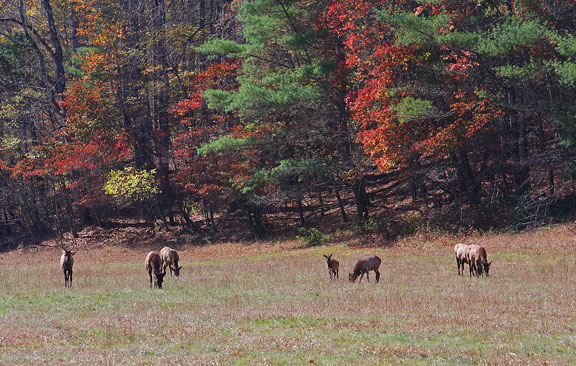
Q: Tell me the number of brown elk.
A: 7